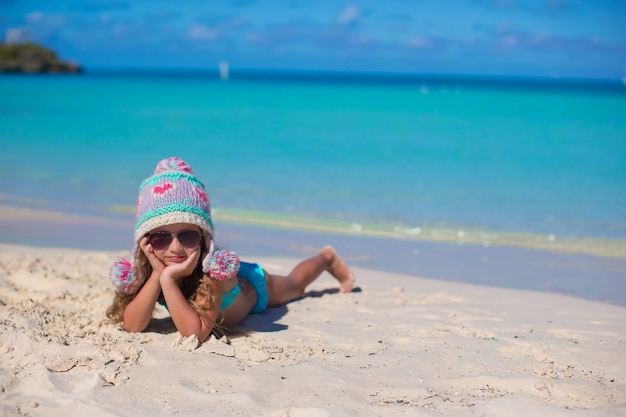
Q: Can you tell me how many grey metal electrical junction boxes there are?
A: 0